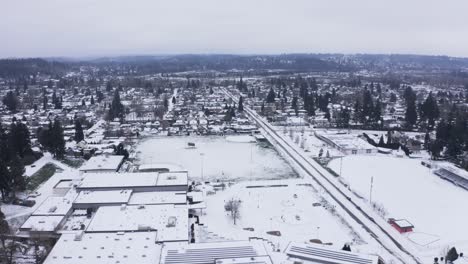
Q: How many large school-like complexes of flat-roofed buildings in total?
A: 1